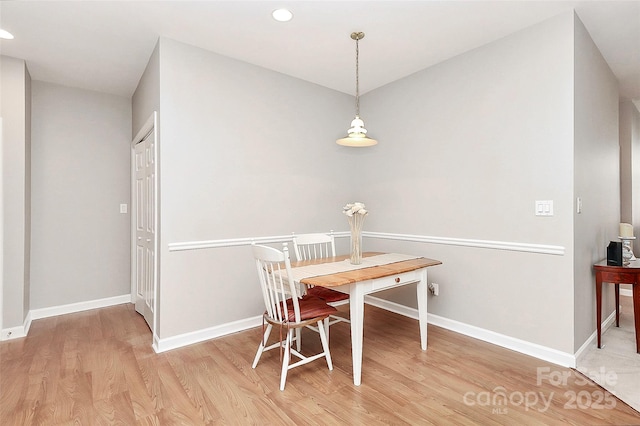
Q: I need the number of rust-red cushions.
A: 2